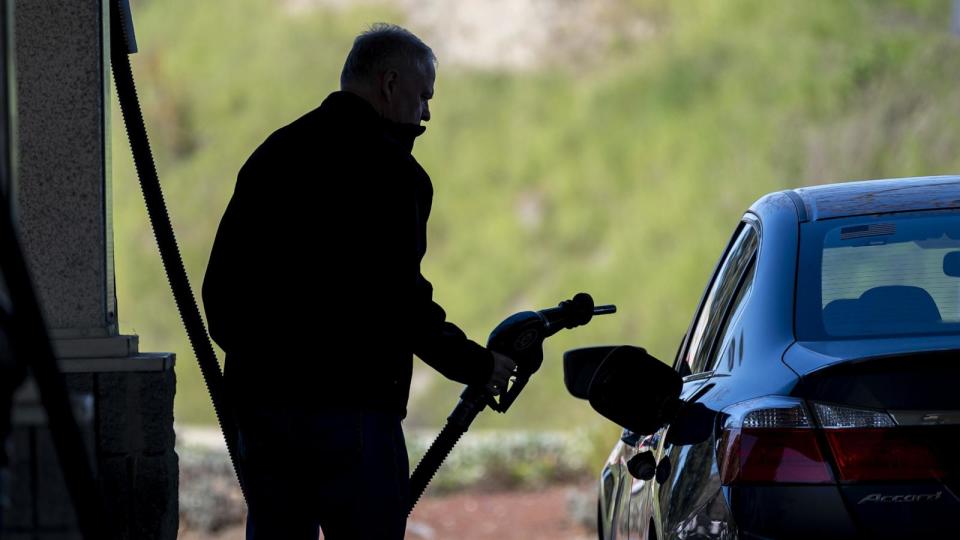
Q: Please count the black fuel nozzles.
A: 1